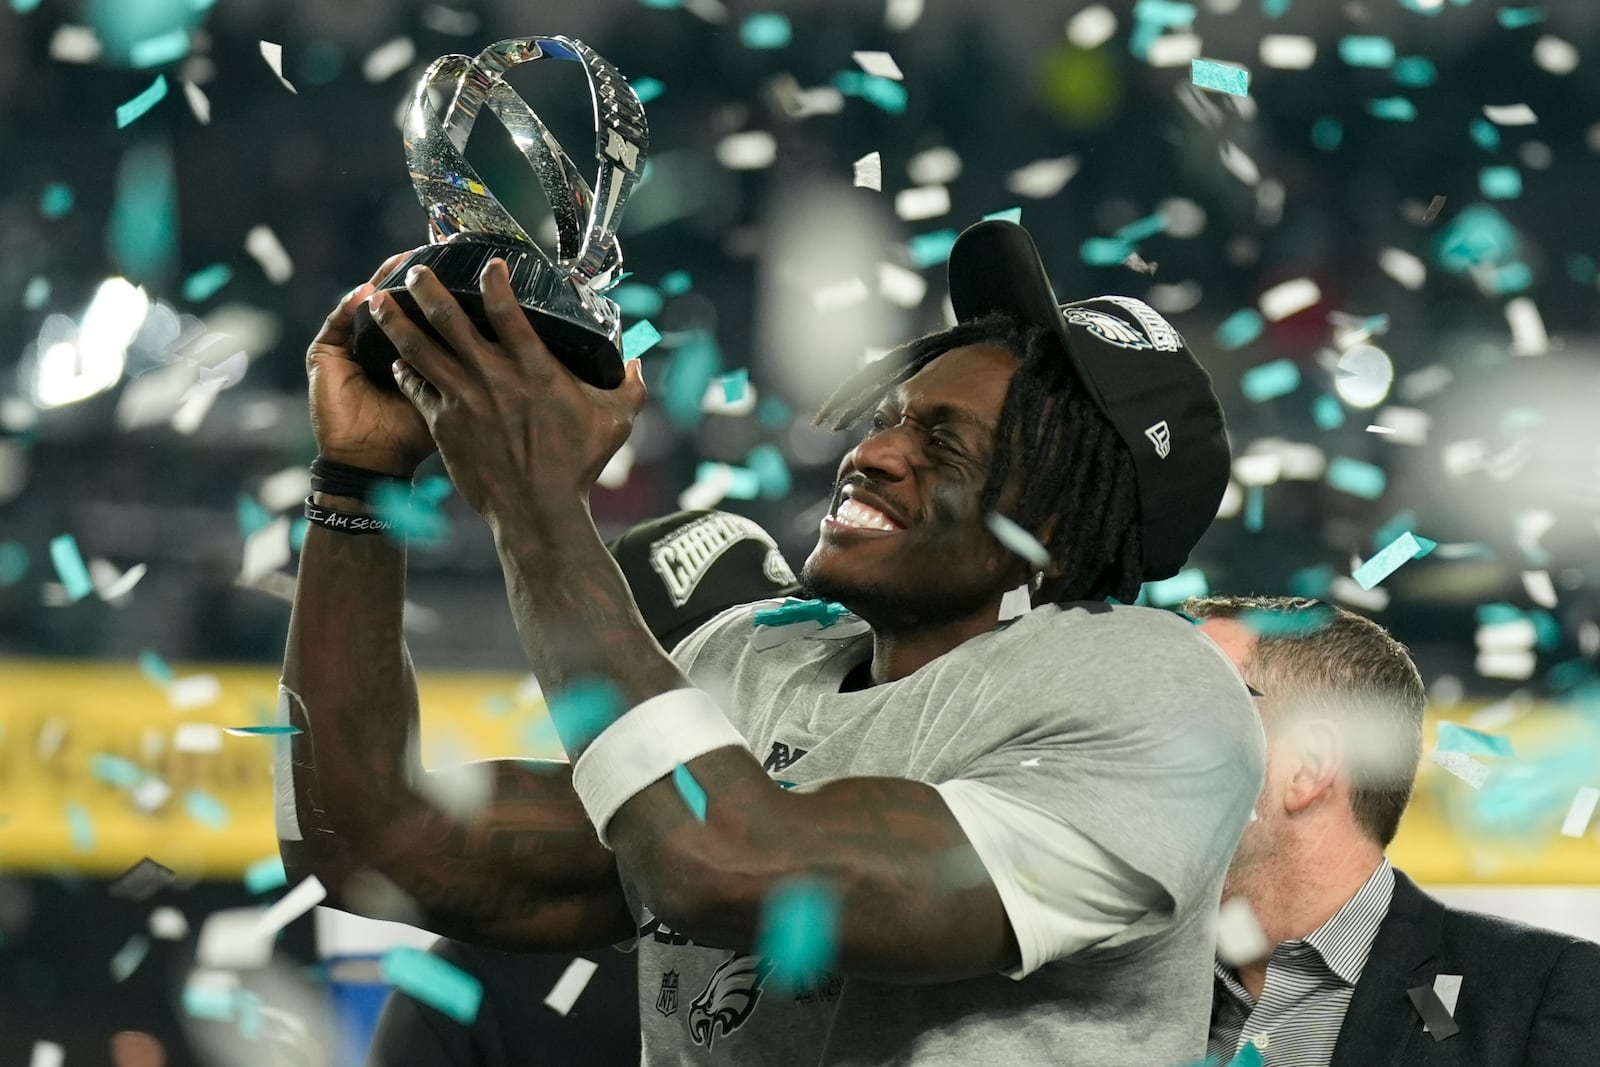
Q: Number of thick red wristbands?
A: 0